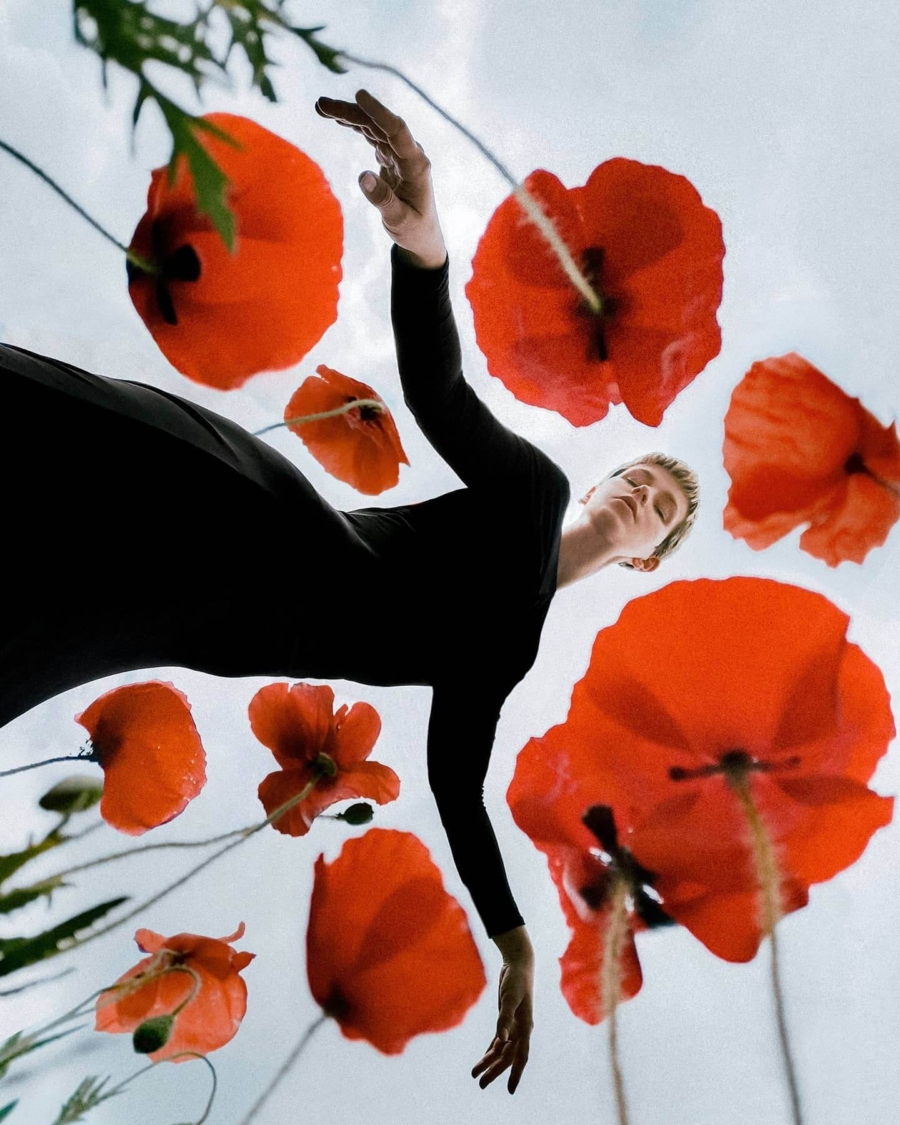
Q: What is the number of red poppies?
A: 10